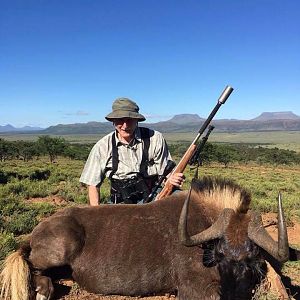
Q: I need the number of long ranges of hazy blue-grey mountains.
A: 1